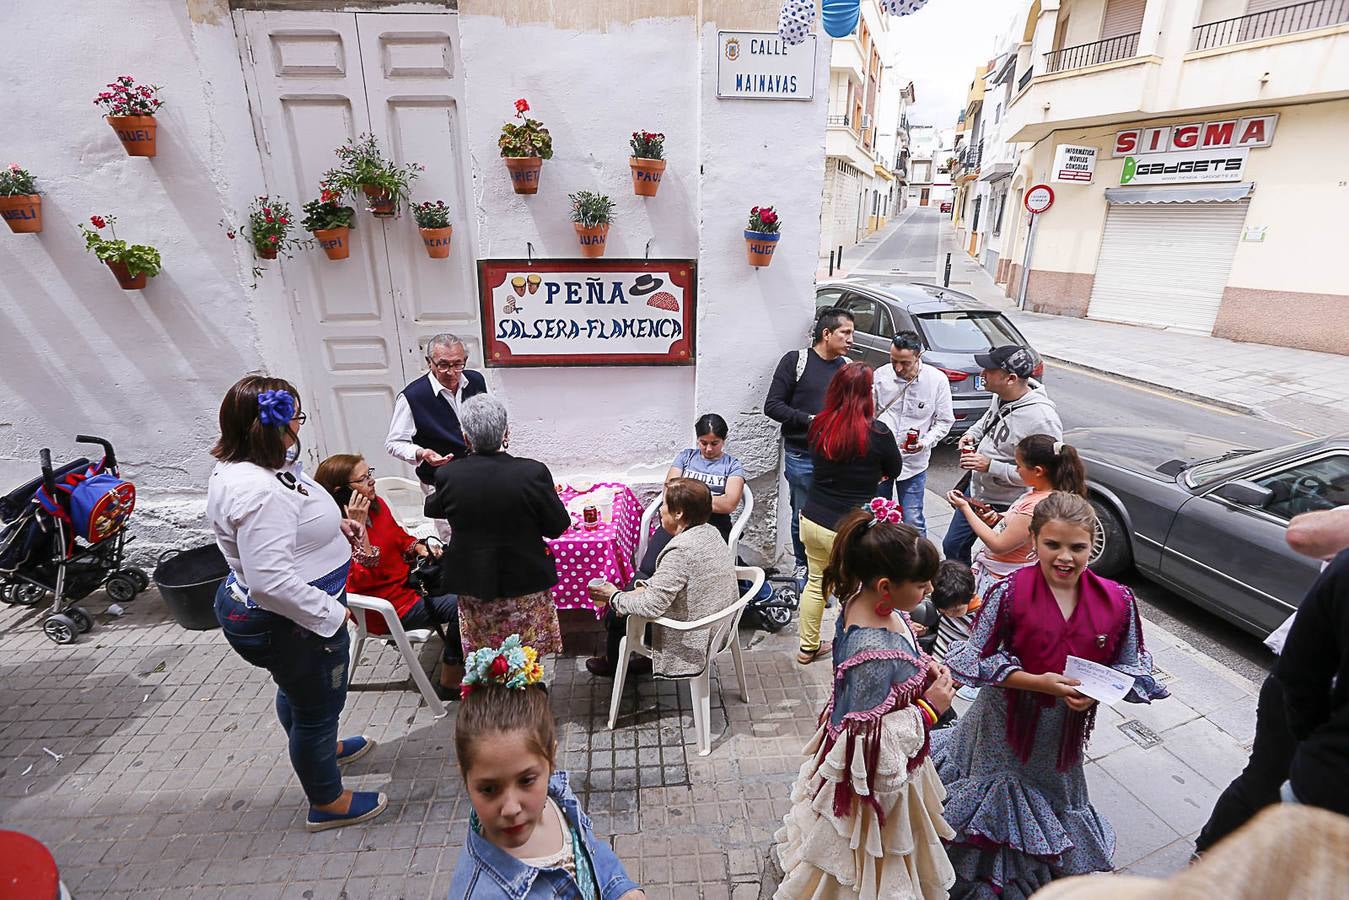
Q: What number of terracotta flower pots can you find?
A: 11